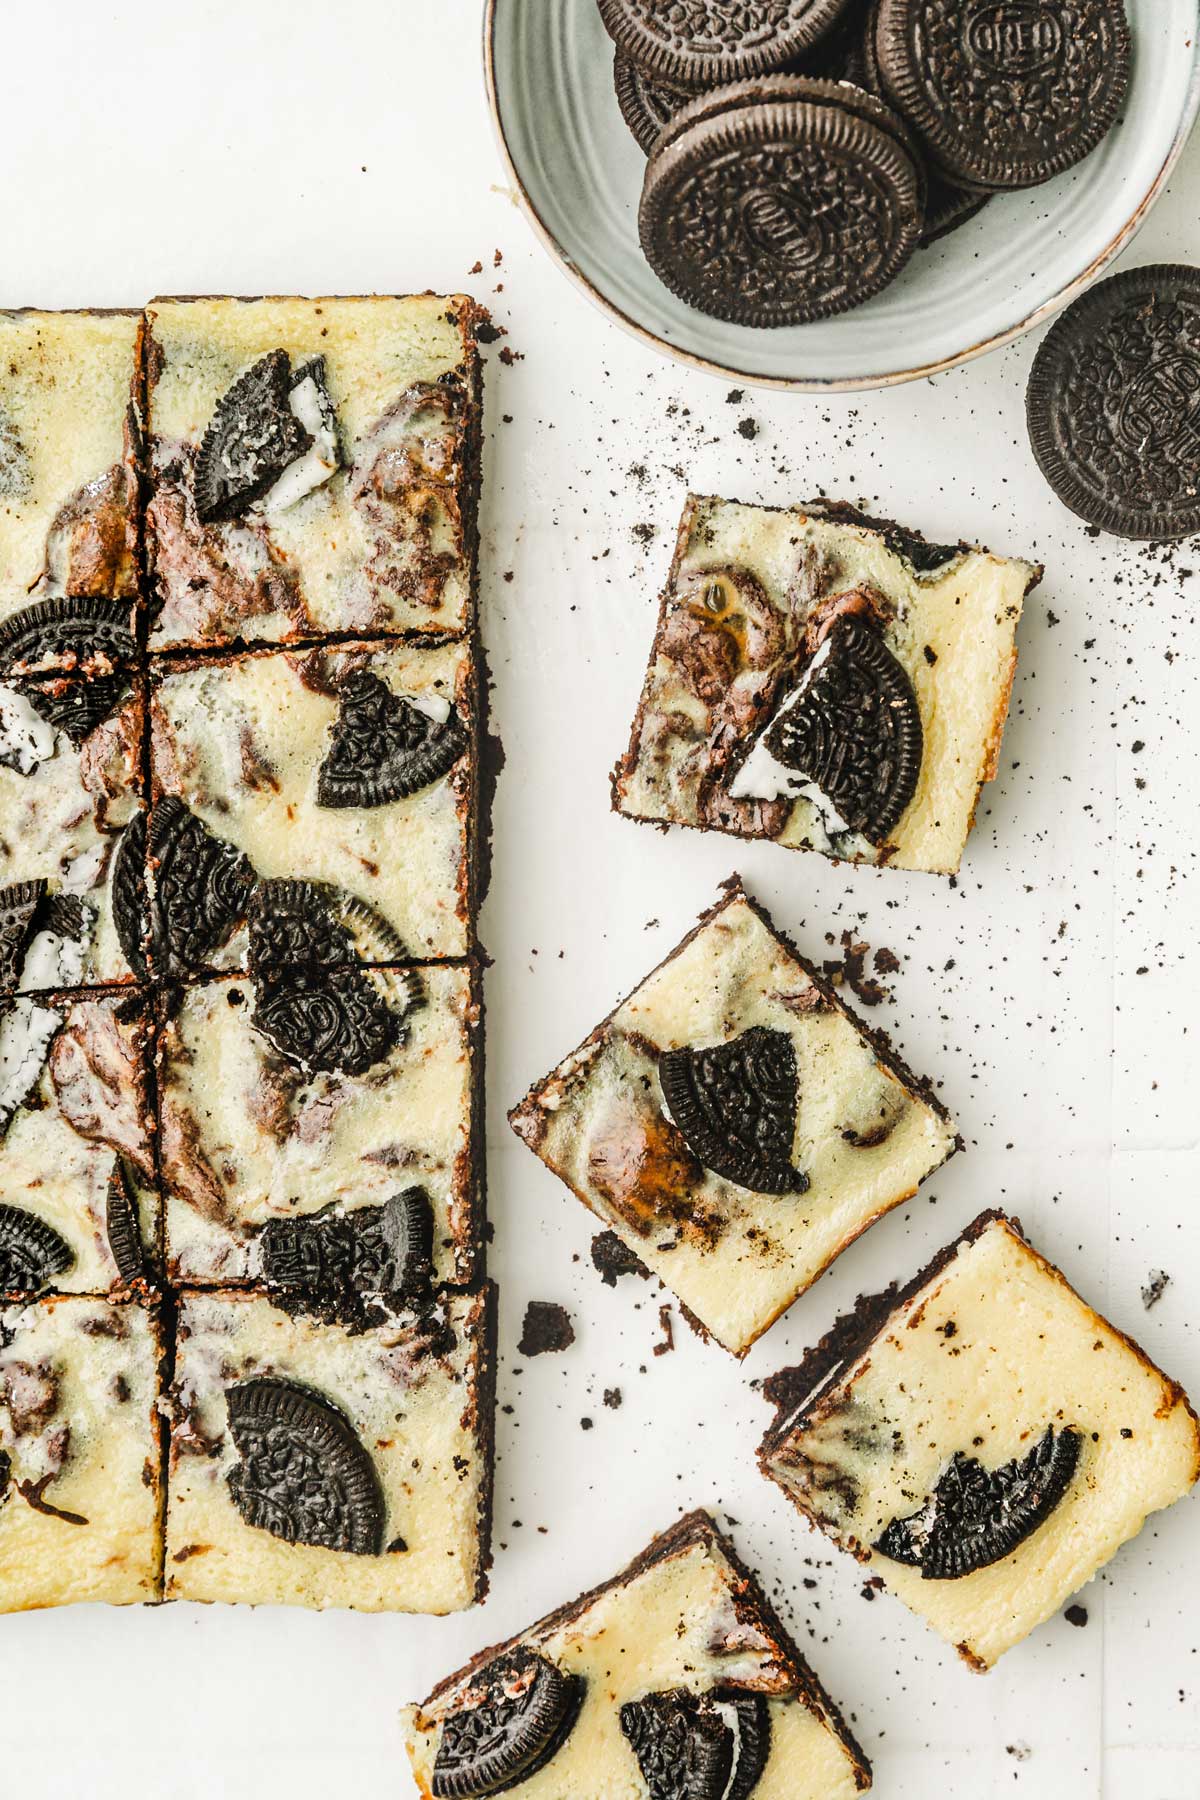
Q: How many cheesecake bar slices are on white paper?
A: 12